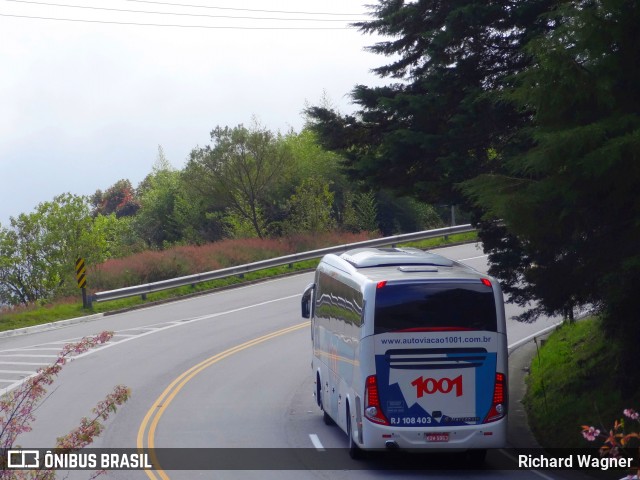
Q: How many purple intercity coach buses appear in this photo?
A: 0